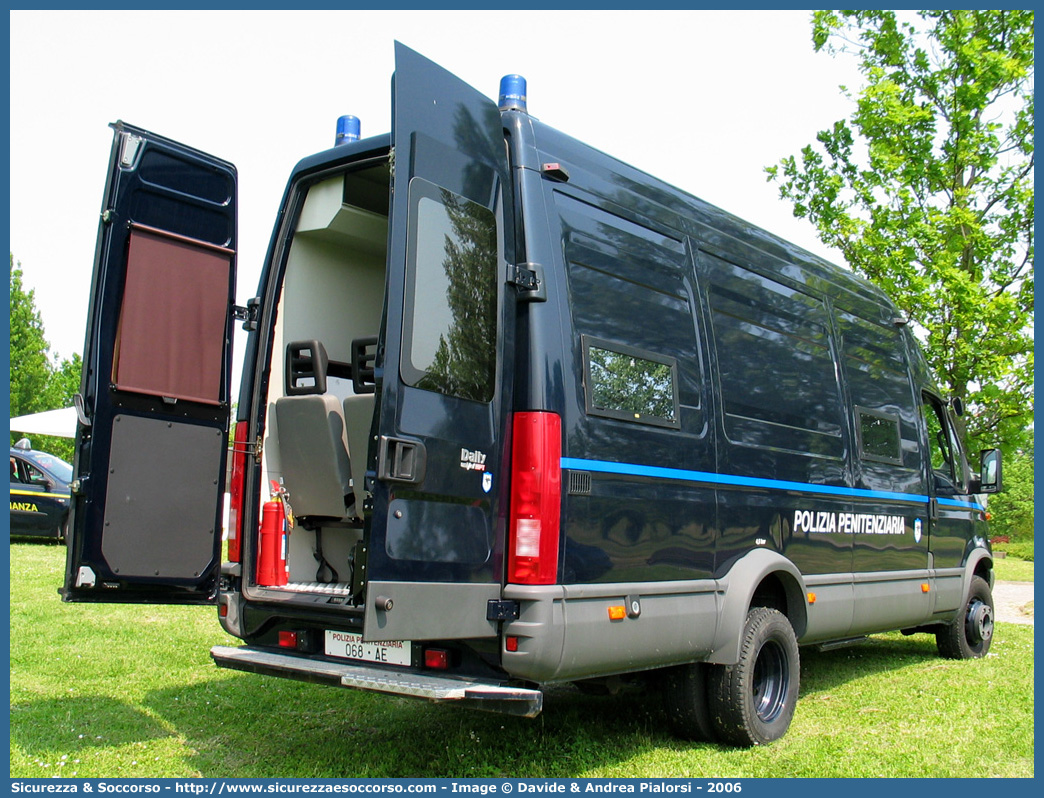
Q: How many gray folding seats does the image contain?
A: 2